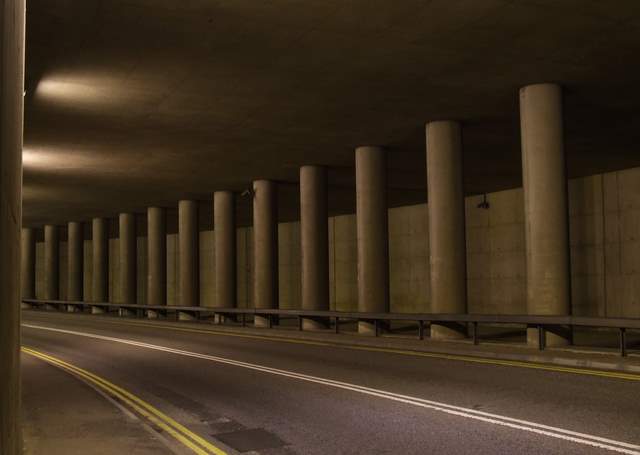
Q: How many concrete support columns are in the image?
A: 14